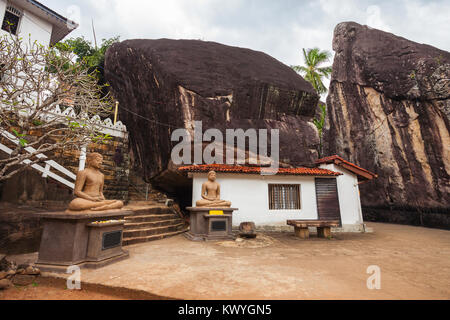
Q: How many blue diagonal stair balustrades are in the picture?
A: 0